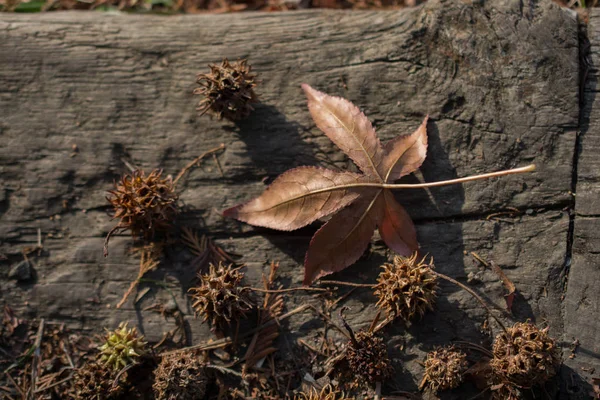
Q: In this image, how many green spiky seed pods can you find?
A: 1